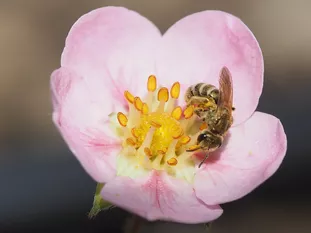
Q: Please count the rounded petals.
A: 5